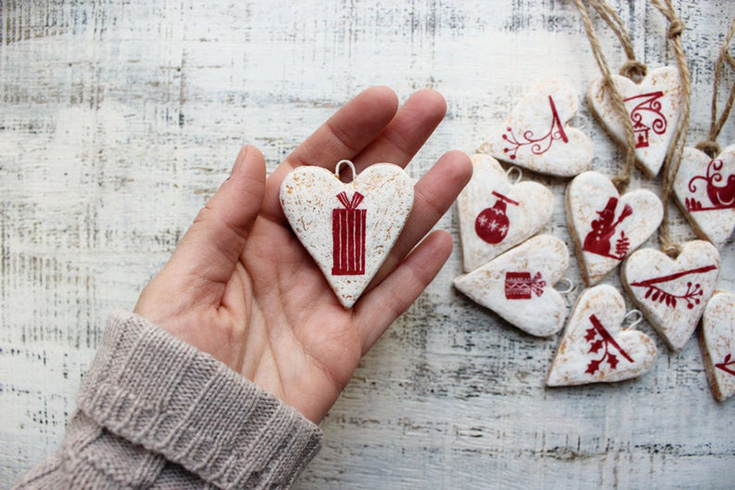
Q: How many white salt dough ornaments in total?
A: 10